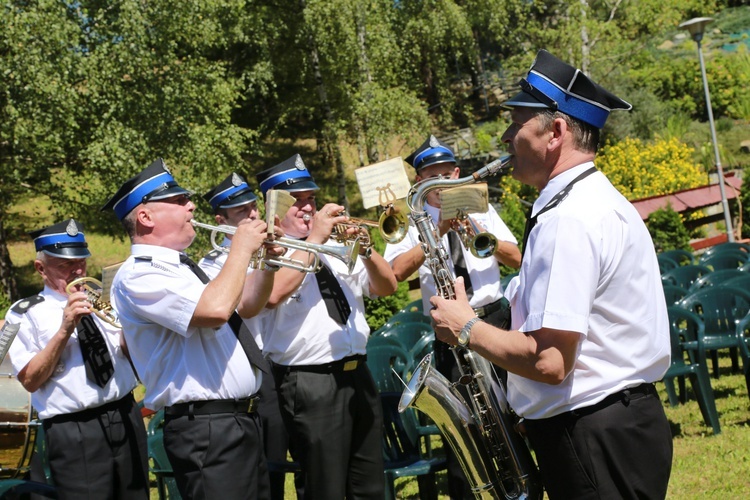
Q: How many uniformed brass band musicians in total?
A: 6